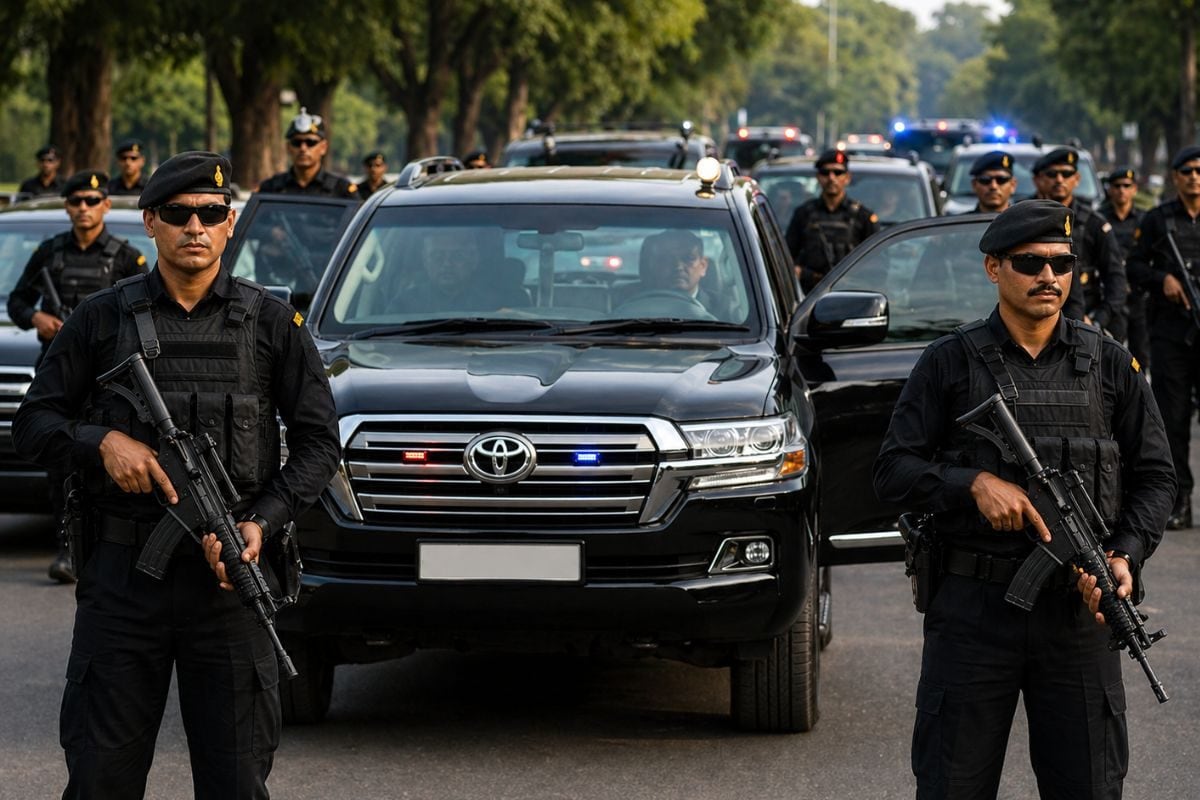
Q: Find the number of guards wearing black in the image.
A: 13